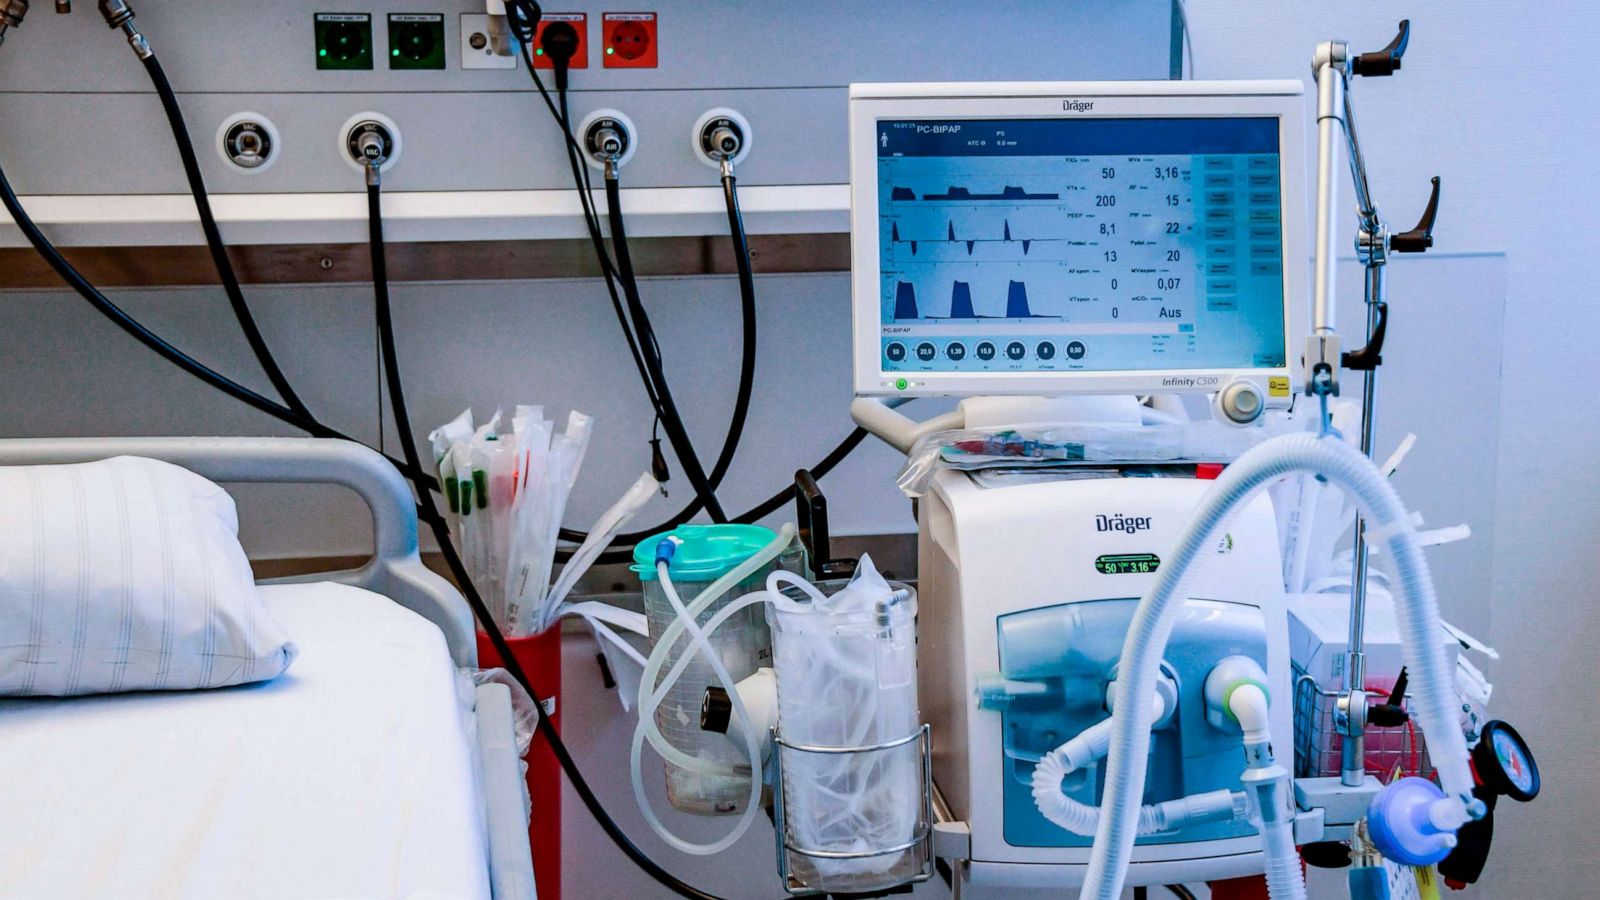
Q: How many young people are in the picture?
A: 0